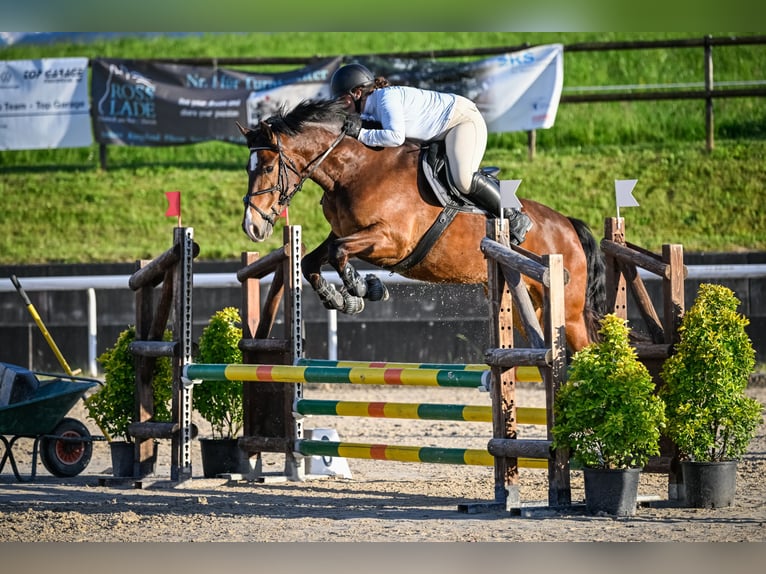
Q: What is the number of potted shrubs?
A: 4